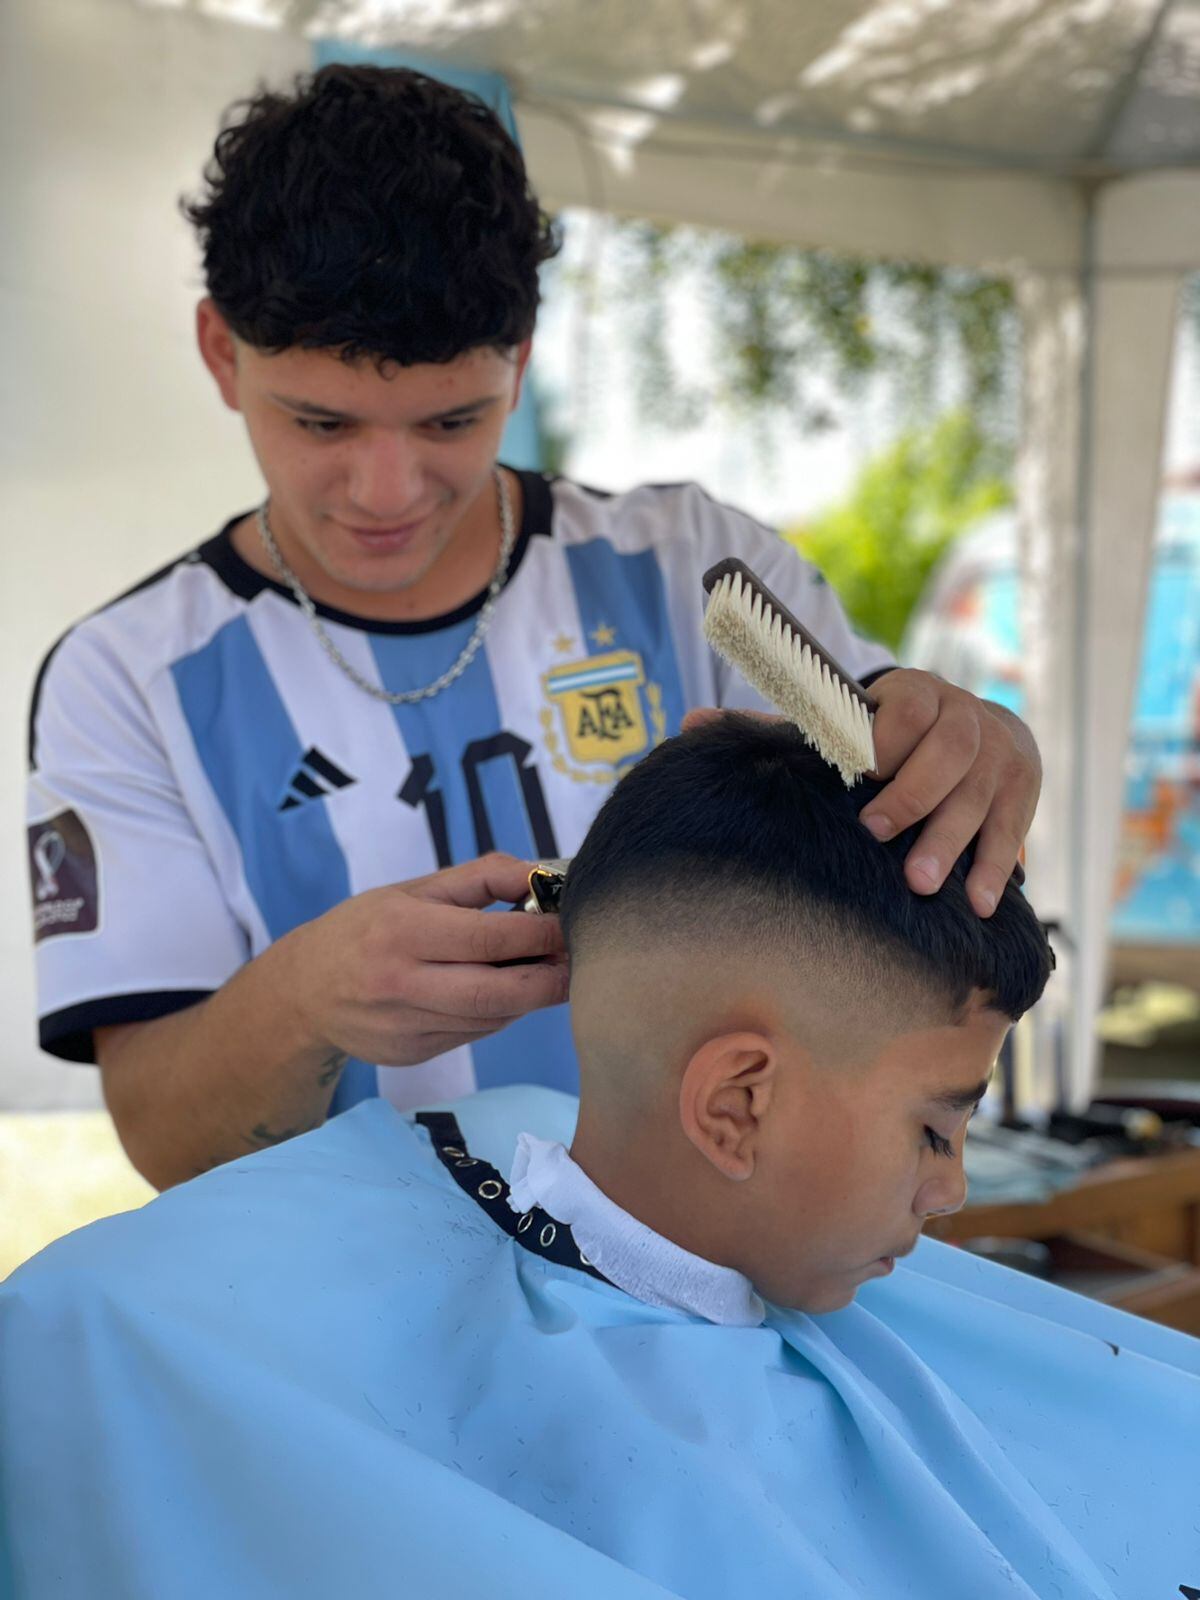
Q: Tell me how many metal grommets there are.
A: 6